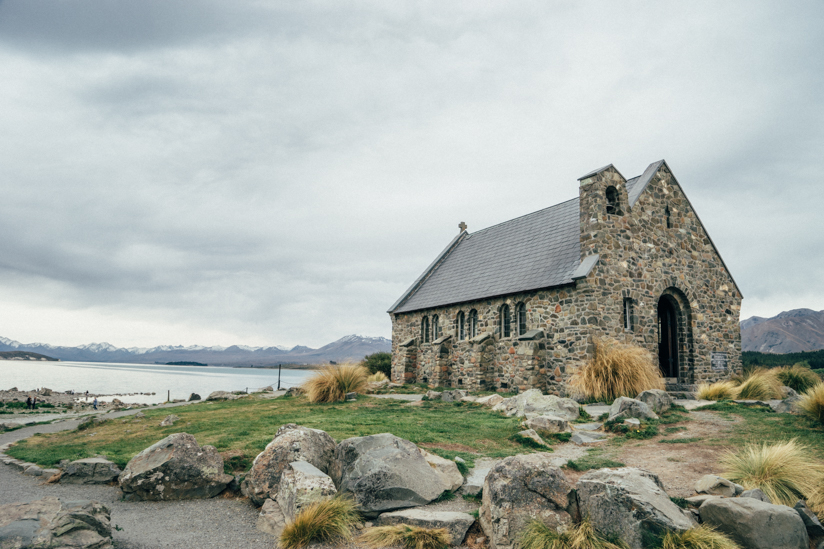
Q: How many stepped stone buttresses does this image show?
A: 4